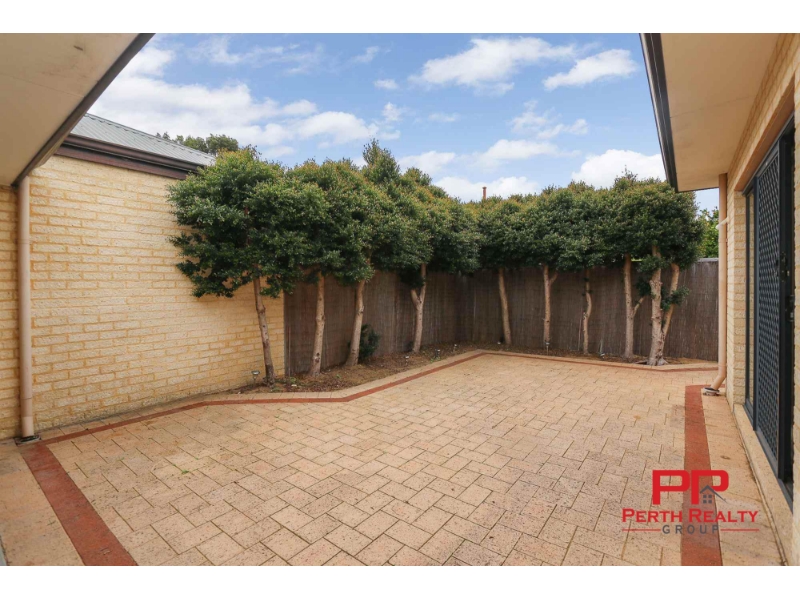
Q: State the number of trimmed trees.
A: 9